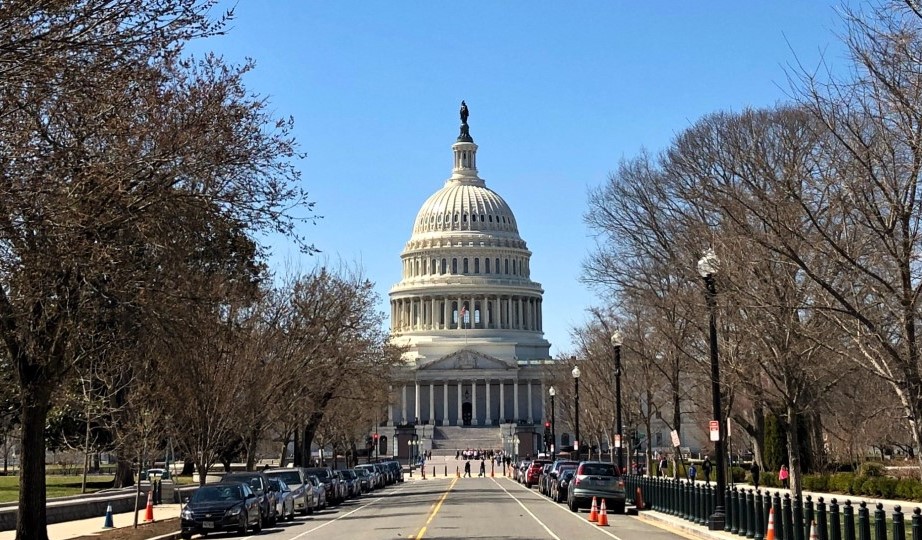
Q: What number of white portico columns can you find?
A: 12